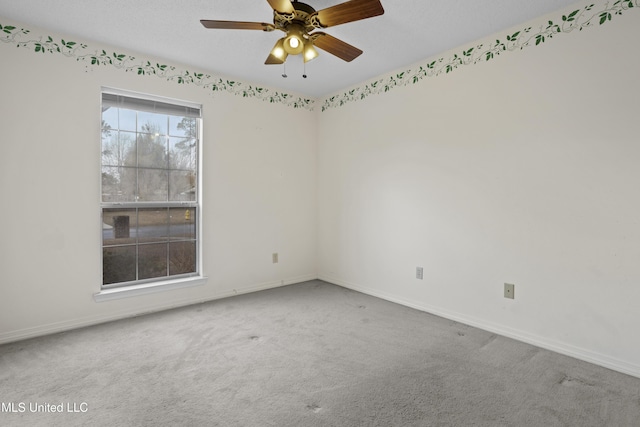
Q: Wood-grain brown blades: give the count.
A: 5